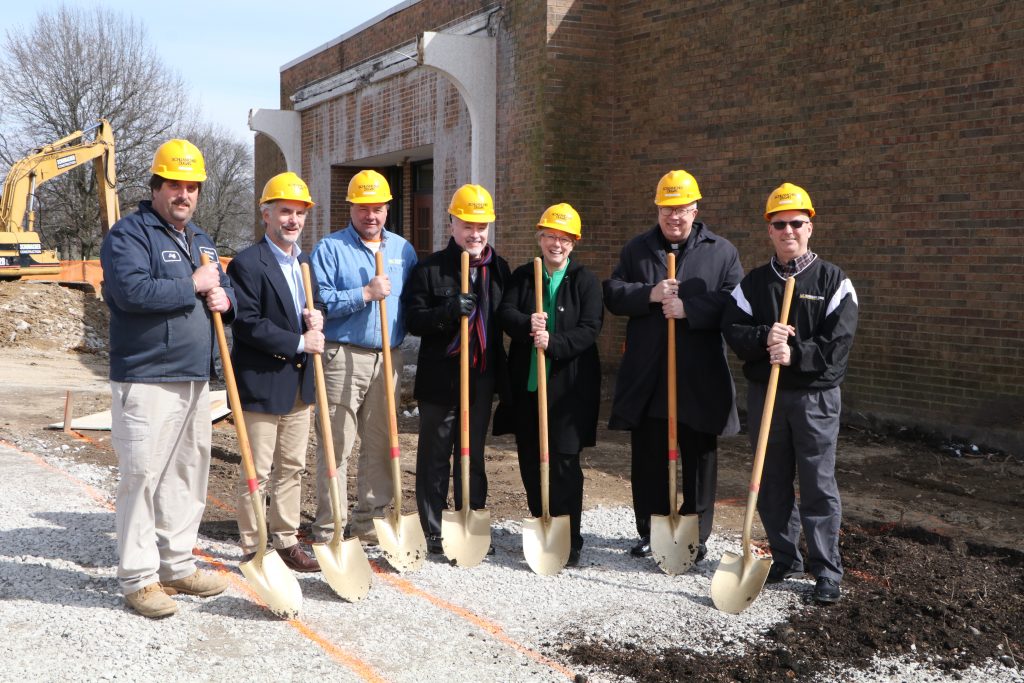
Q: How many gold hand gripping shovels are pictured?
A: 7